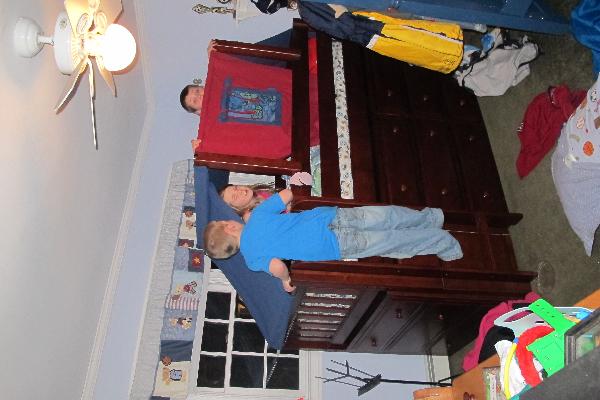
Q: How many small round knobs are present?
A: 12